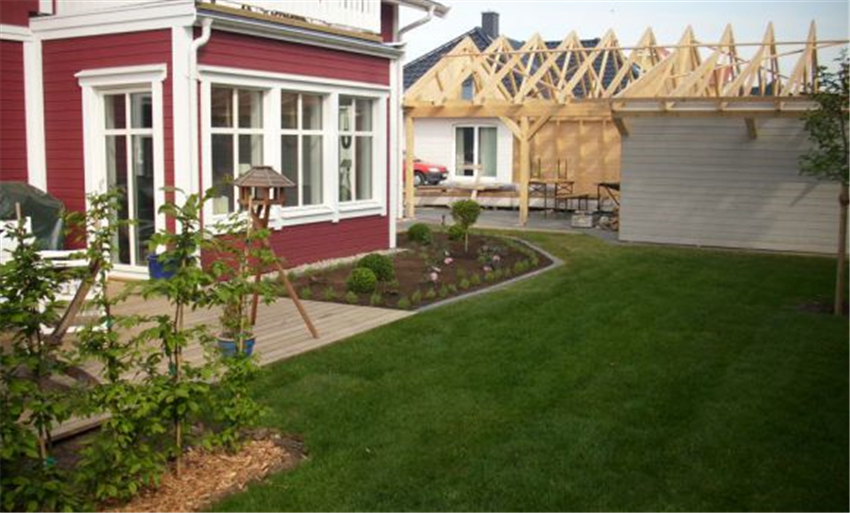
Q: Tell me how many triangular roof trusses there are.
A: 10